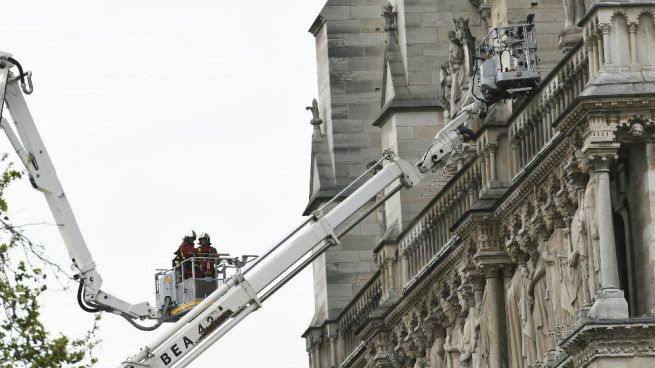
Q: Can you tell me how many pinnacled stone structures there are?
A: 2